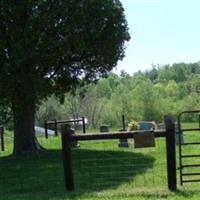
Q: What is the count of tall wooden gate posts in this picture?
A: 2